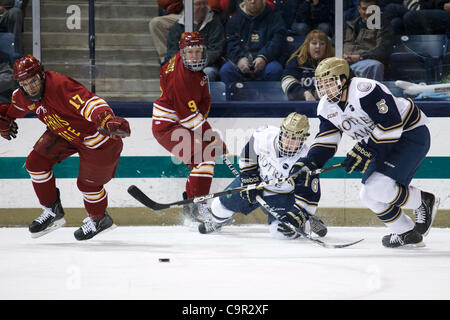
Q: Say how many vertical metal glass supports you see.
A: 3